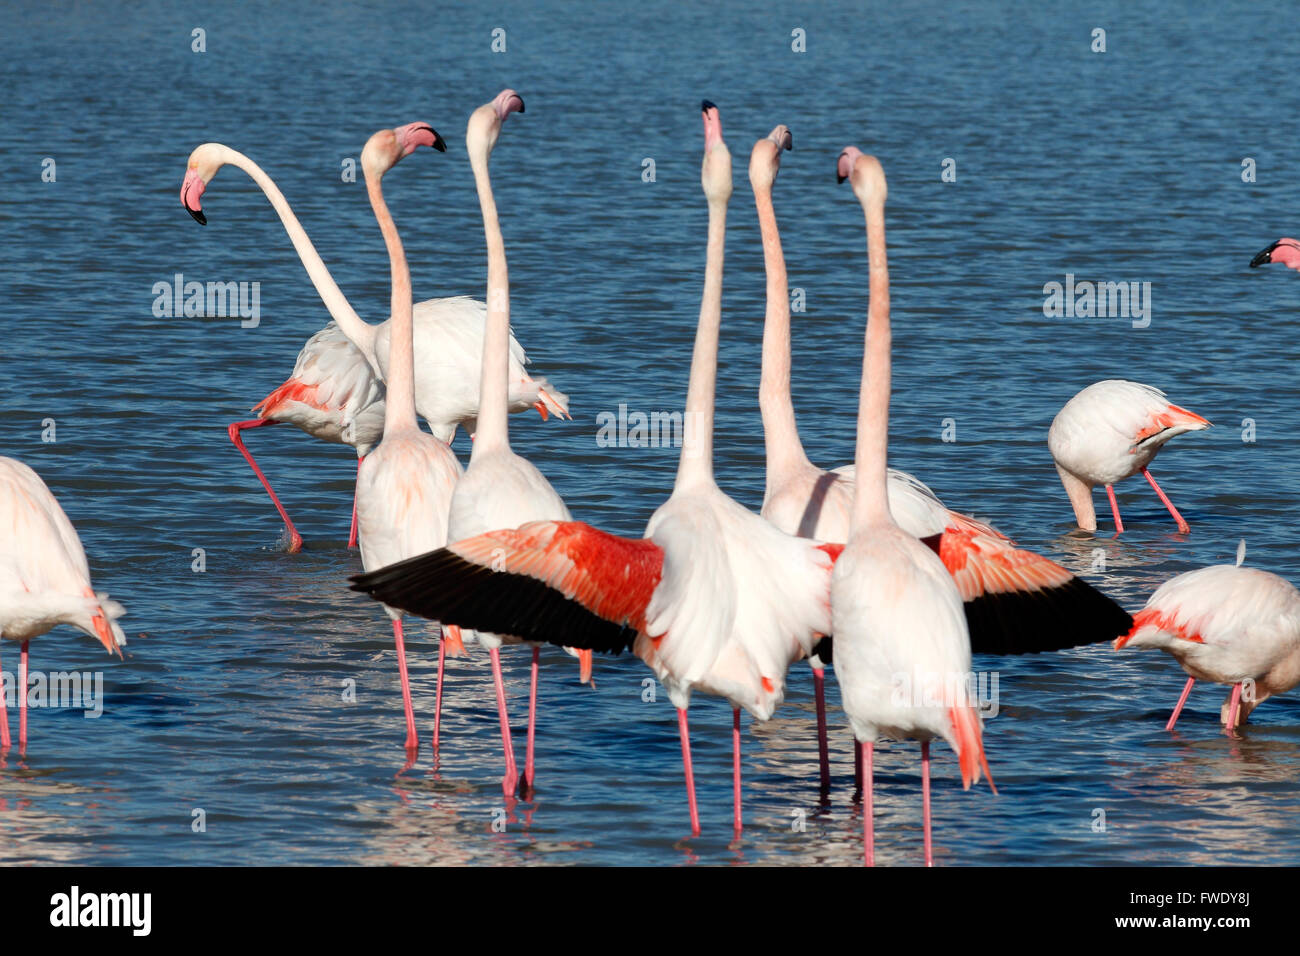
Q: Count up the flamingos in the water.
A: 11